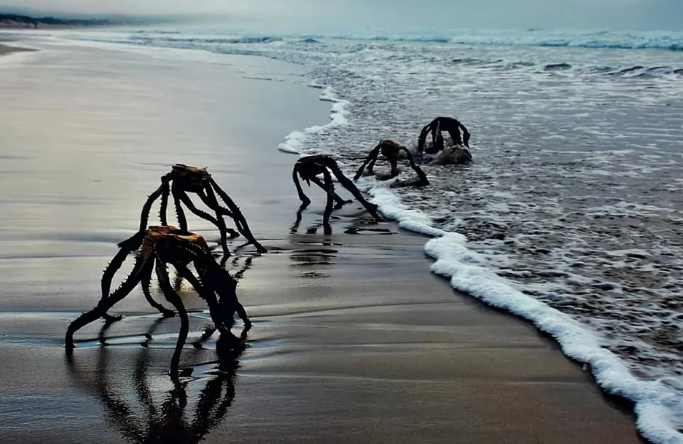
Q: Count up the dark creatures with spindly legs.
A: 5